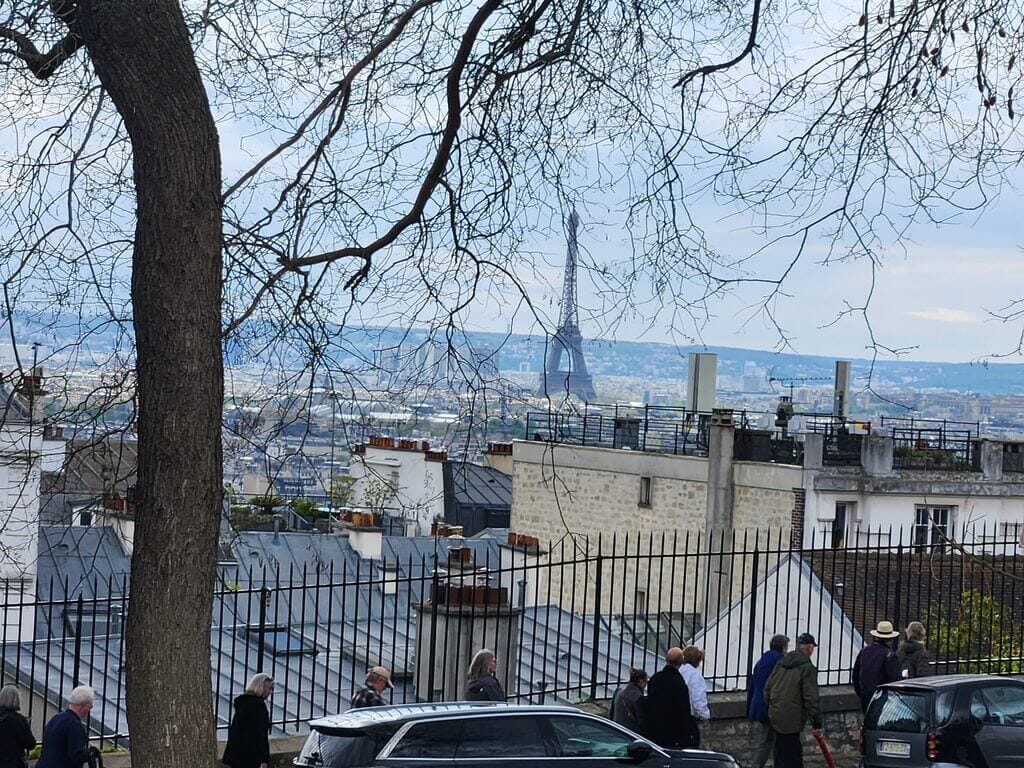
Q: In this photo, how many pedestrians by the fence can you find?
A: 12